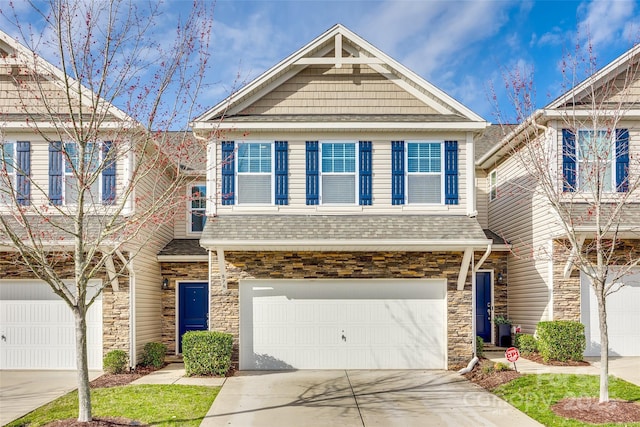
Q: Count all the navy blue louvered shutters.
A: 11